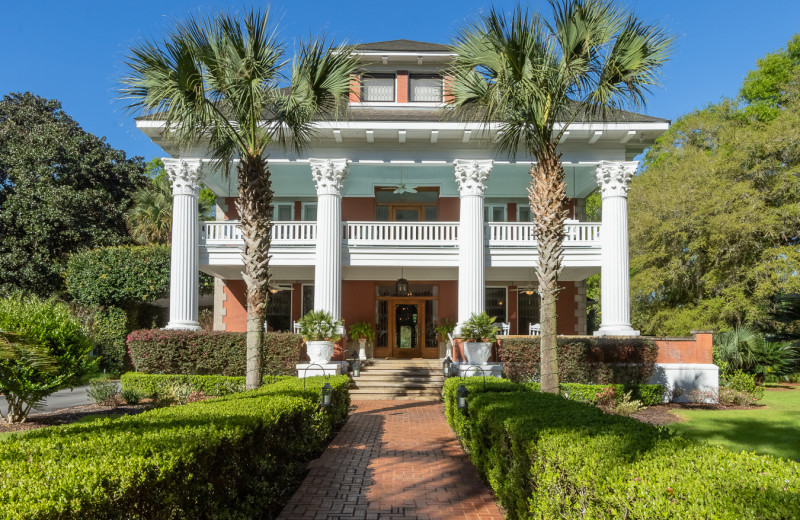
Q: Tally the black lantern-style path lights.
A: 4